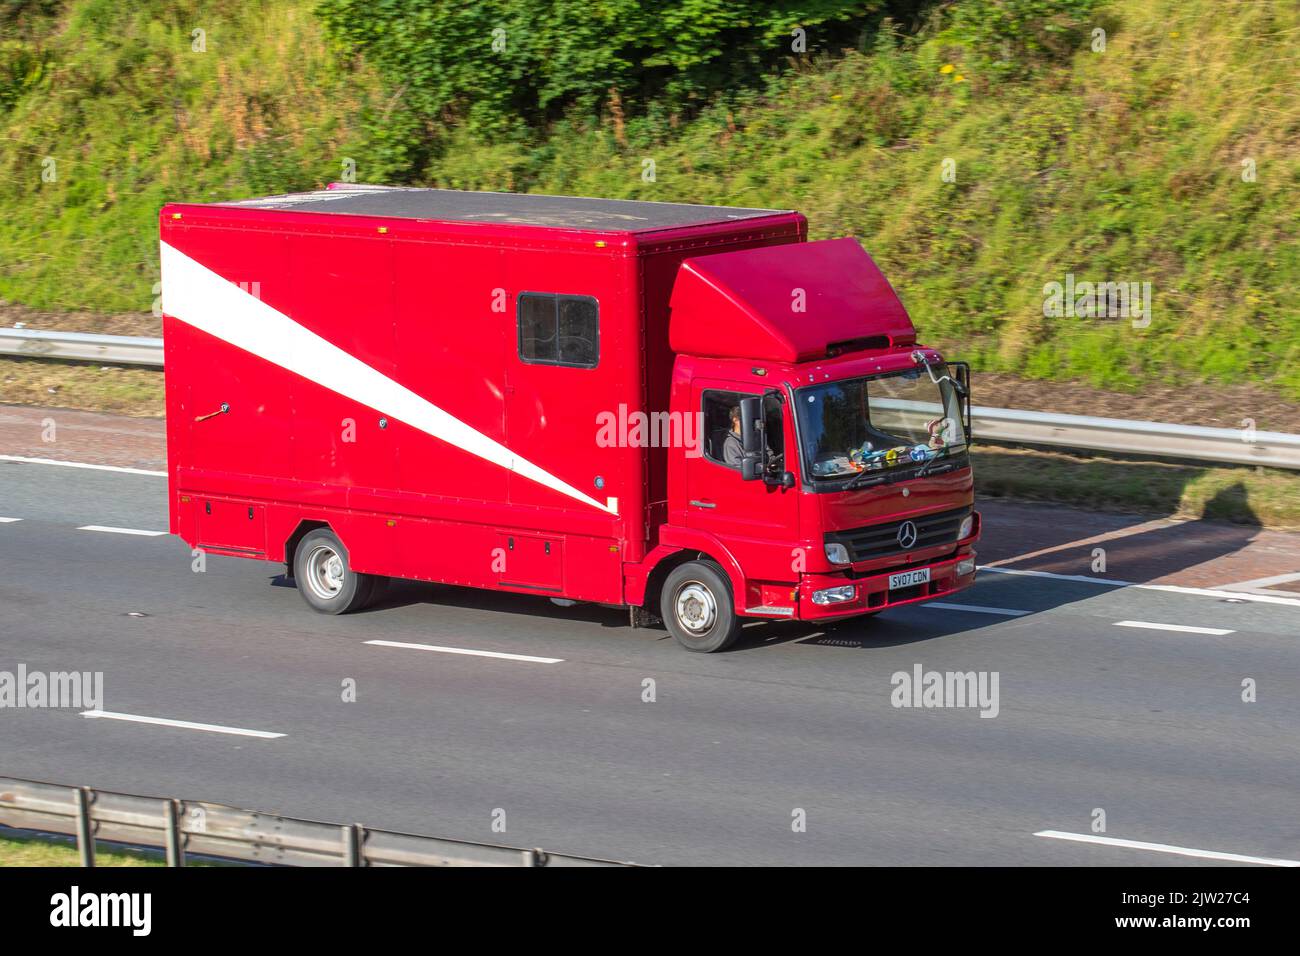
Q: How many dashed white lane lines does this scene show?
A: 7